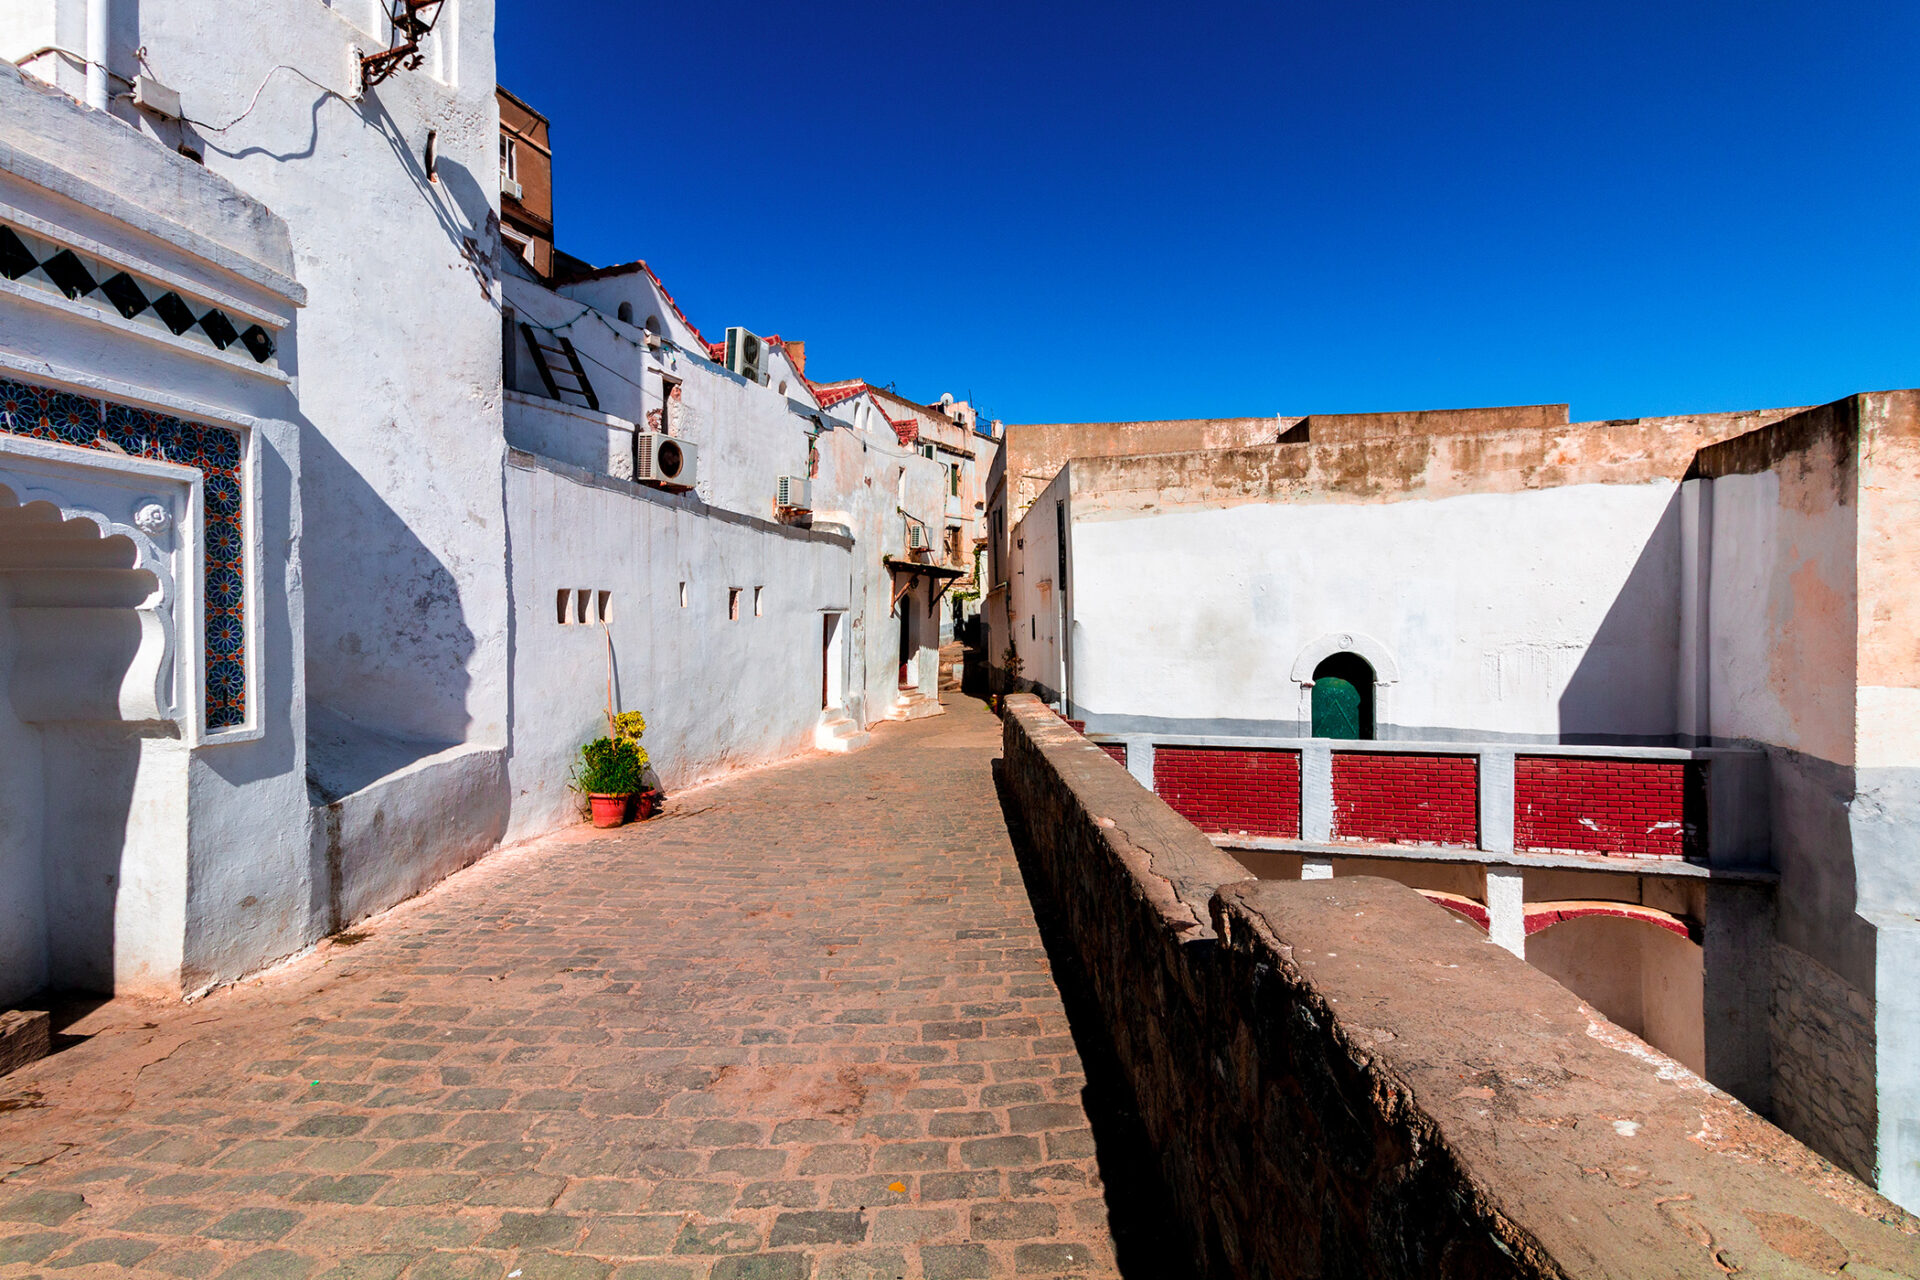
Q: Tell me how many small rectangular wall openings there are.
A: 6